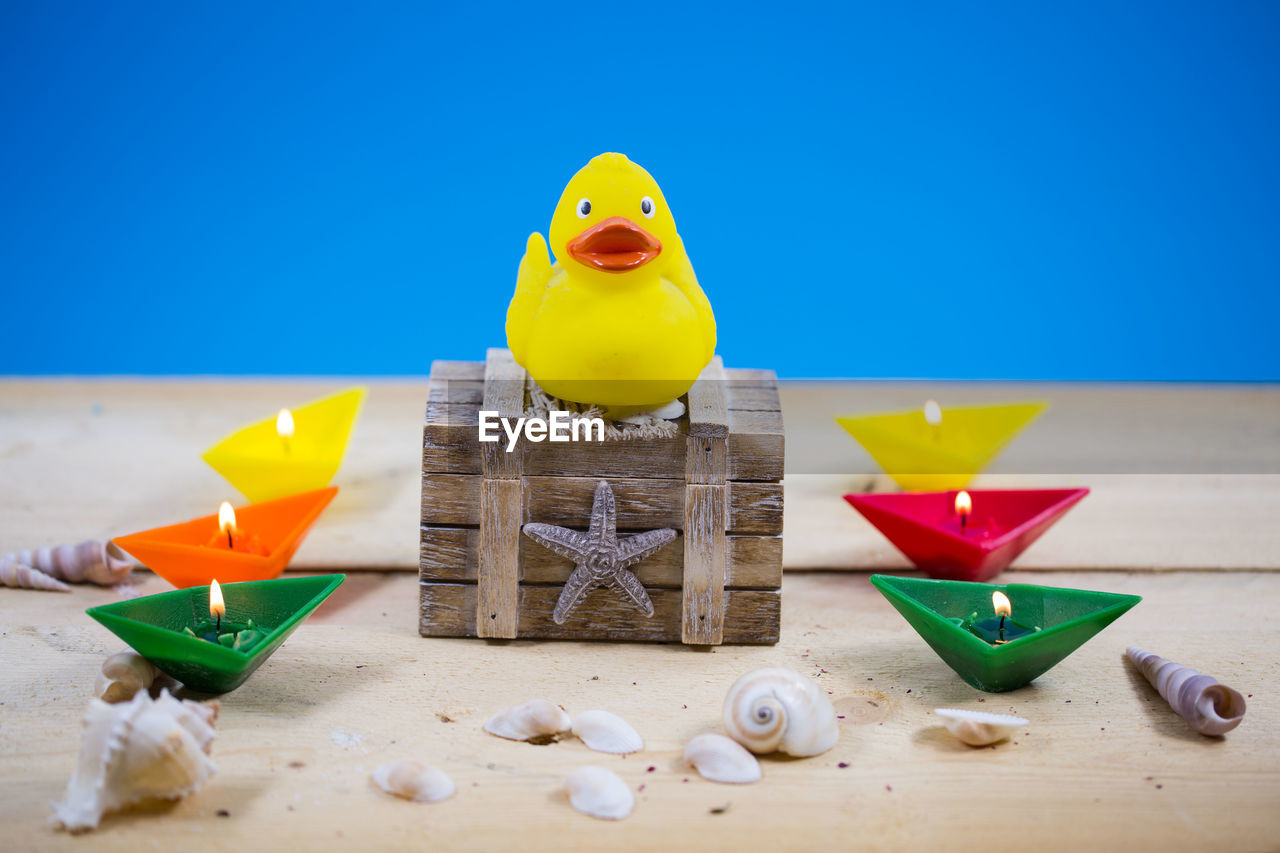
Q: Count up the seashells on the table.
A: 12